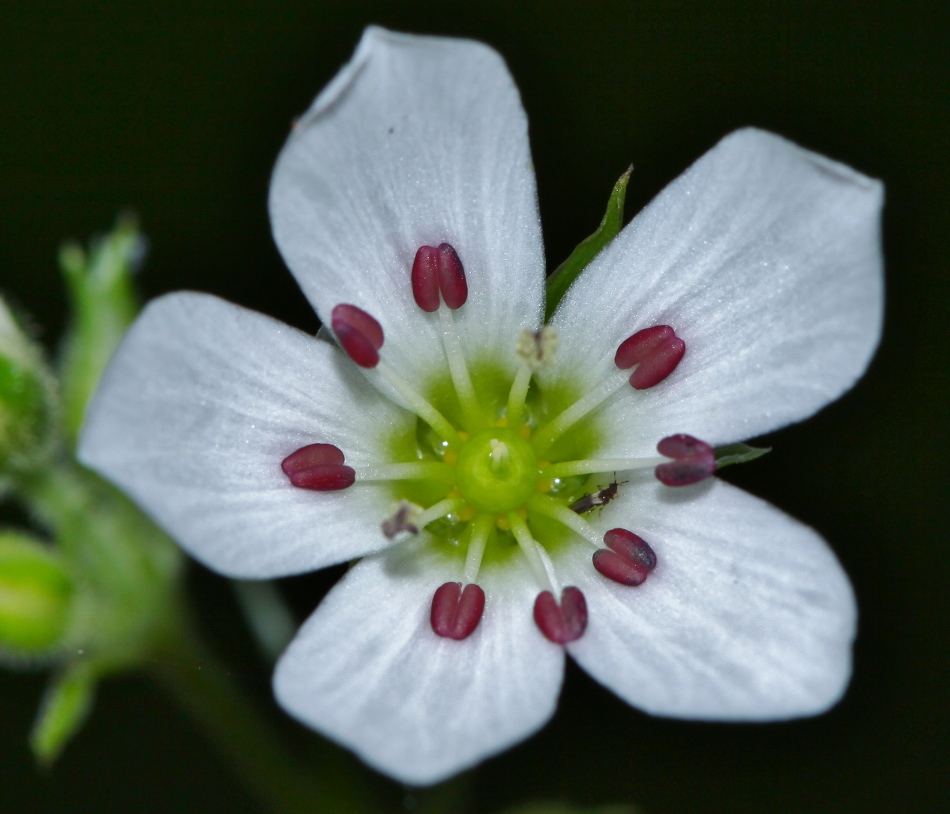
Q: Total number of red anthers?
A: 8